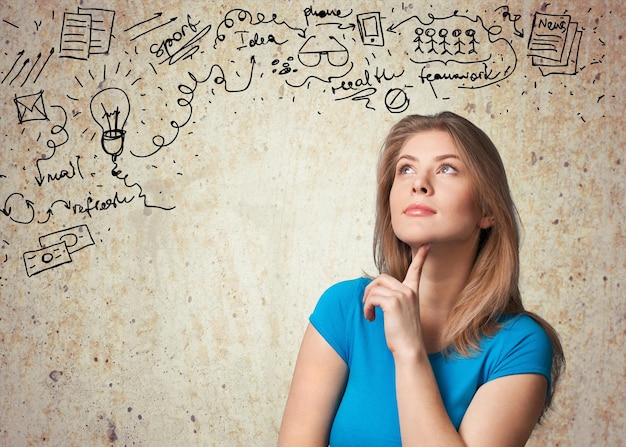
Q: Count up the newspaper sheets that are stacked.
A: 3